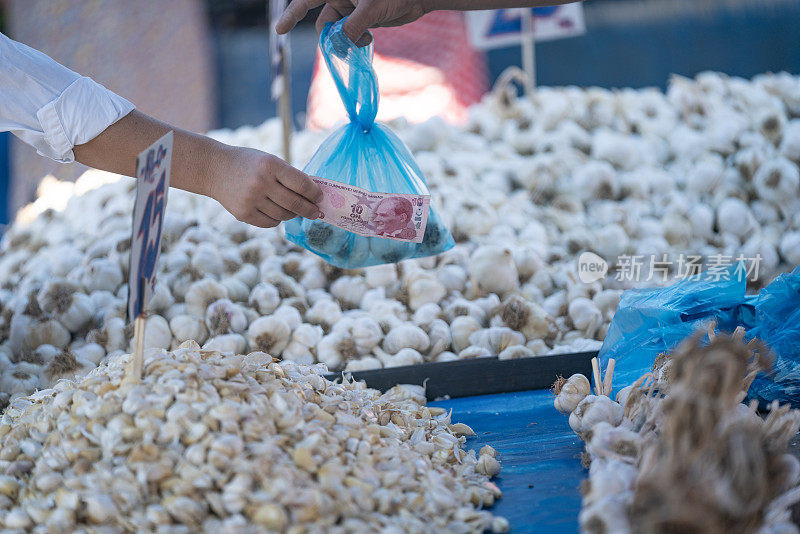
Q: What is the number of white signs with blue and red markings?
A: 2